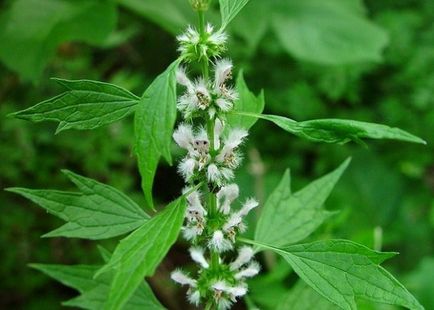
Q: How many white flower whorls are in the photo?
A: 5